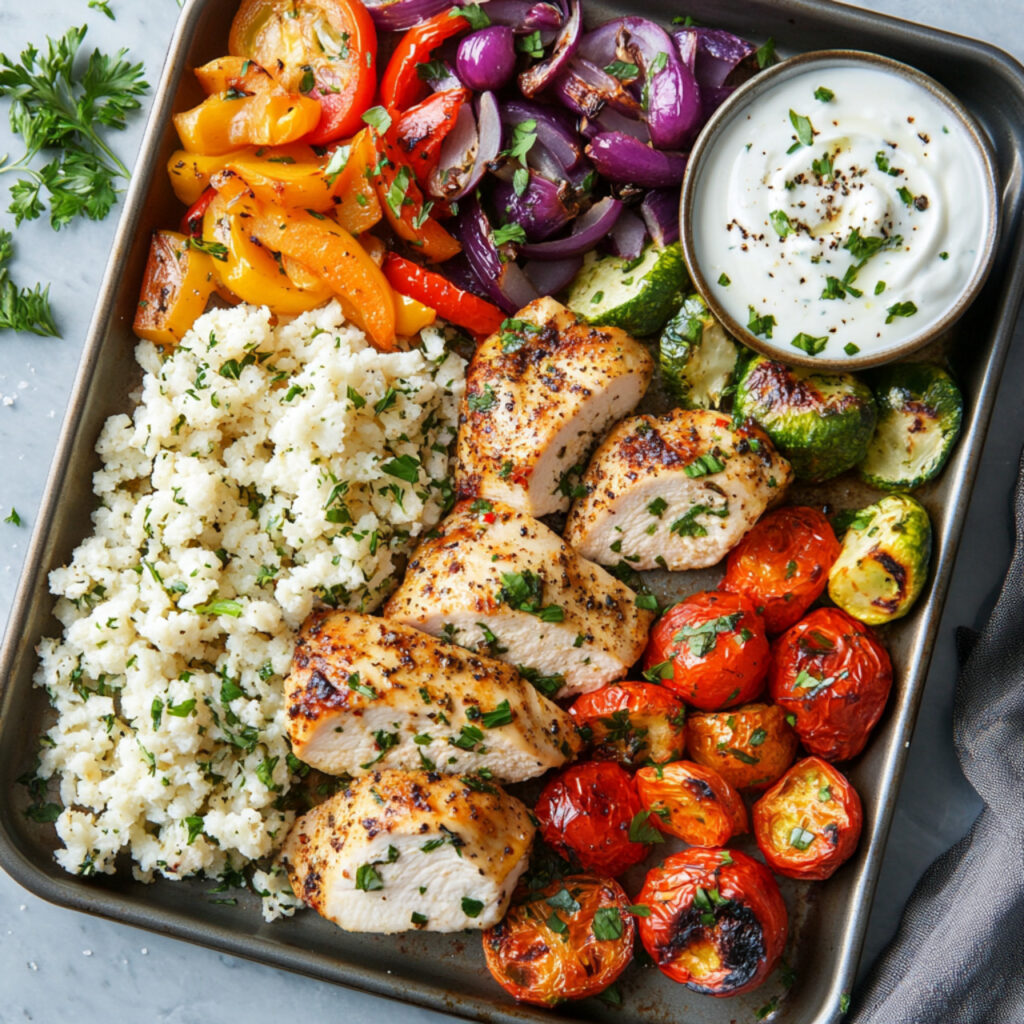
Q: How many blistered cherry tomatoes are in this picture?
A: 10